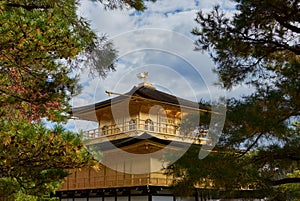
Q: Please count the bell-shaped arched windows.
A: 3